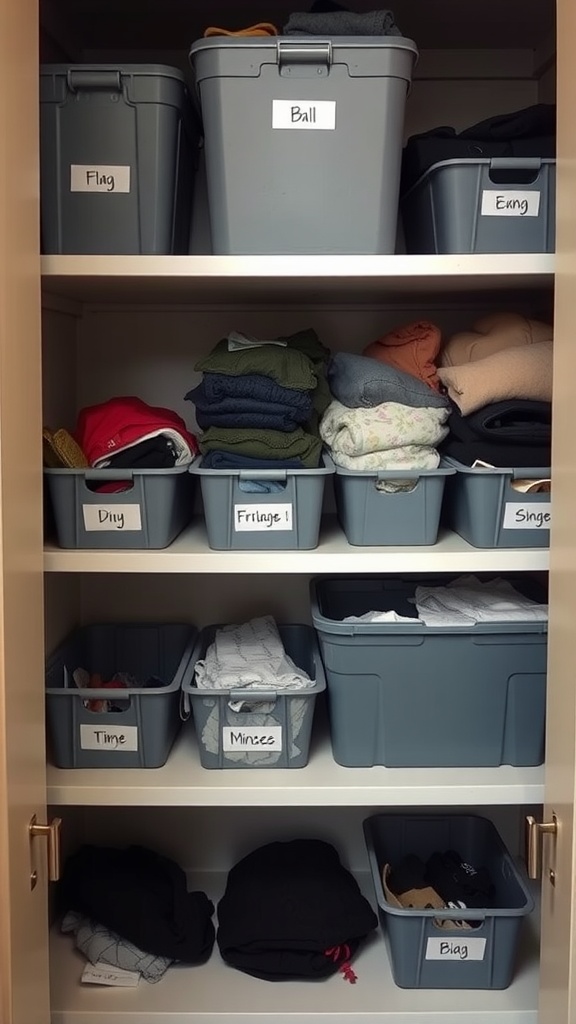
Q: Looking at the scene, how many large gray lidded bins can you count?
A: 2